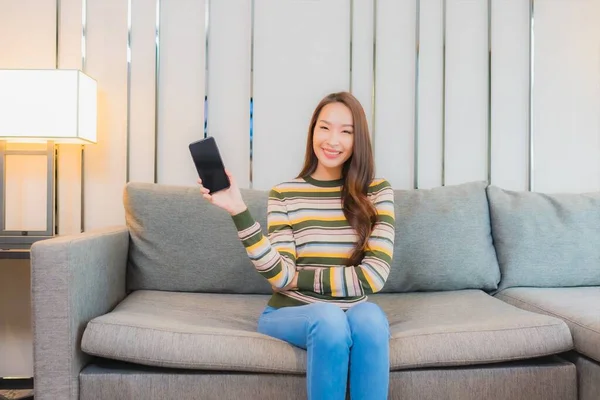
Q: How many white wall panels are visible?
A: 13